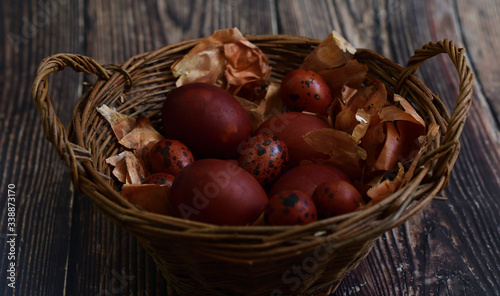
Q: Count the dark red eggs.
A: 4